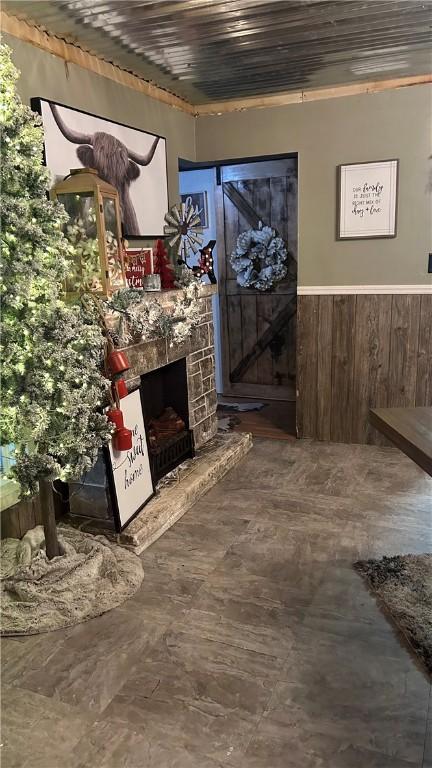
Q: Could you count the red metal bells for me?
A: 4